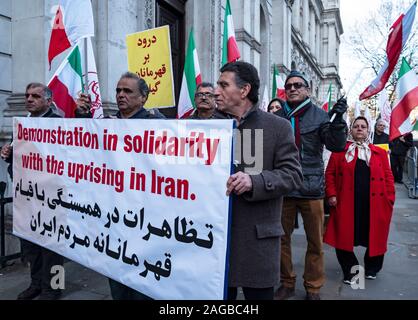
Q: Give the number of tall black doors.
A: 1